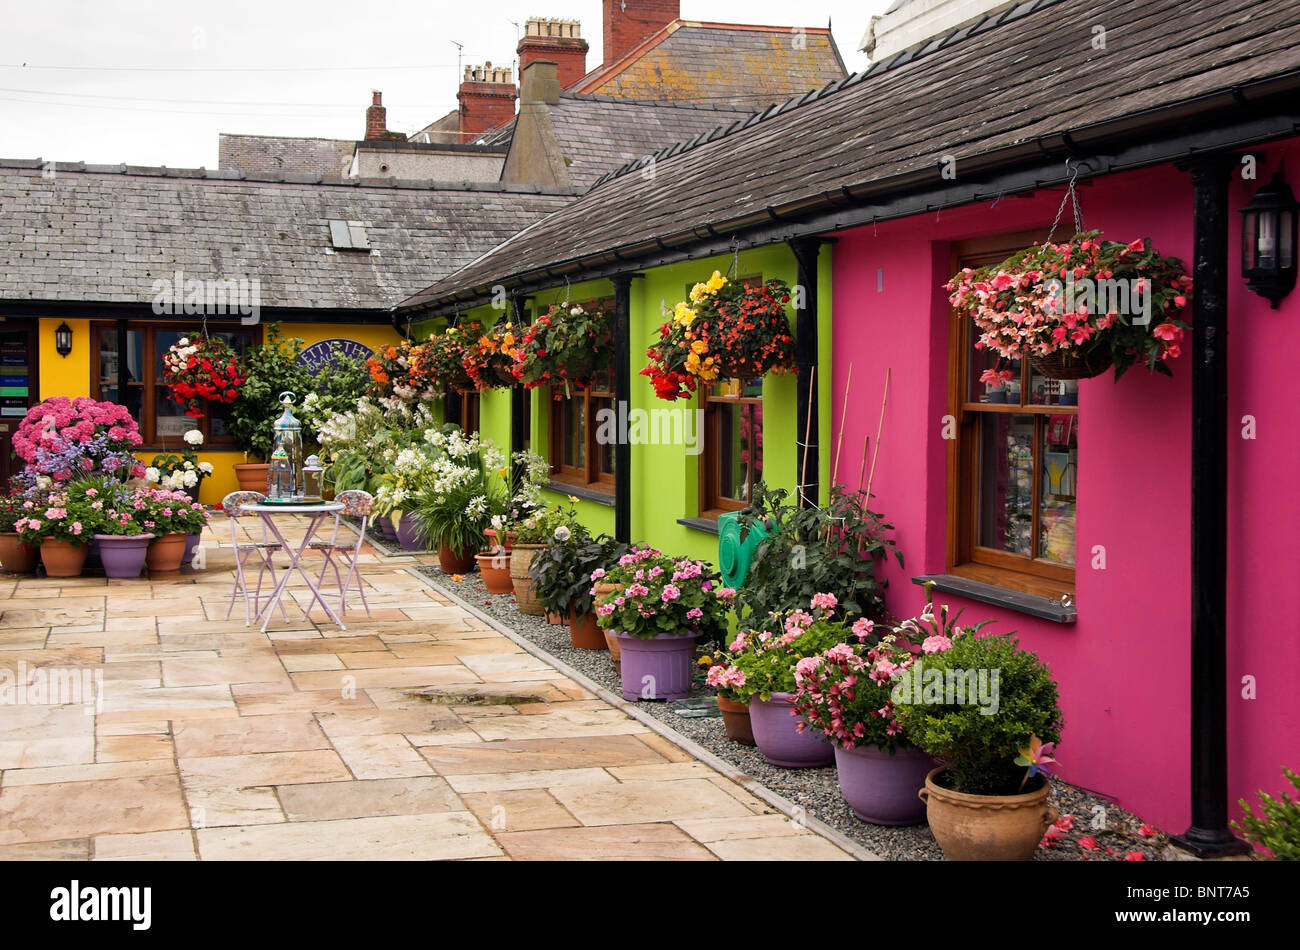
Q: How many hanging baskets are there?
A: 7